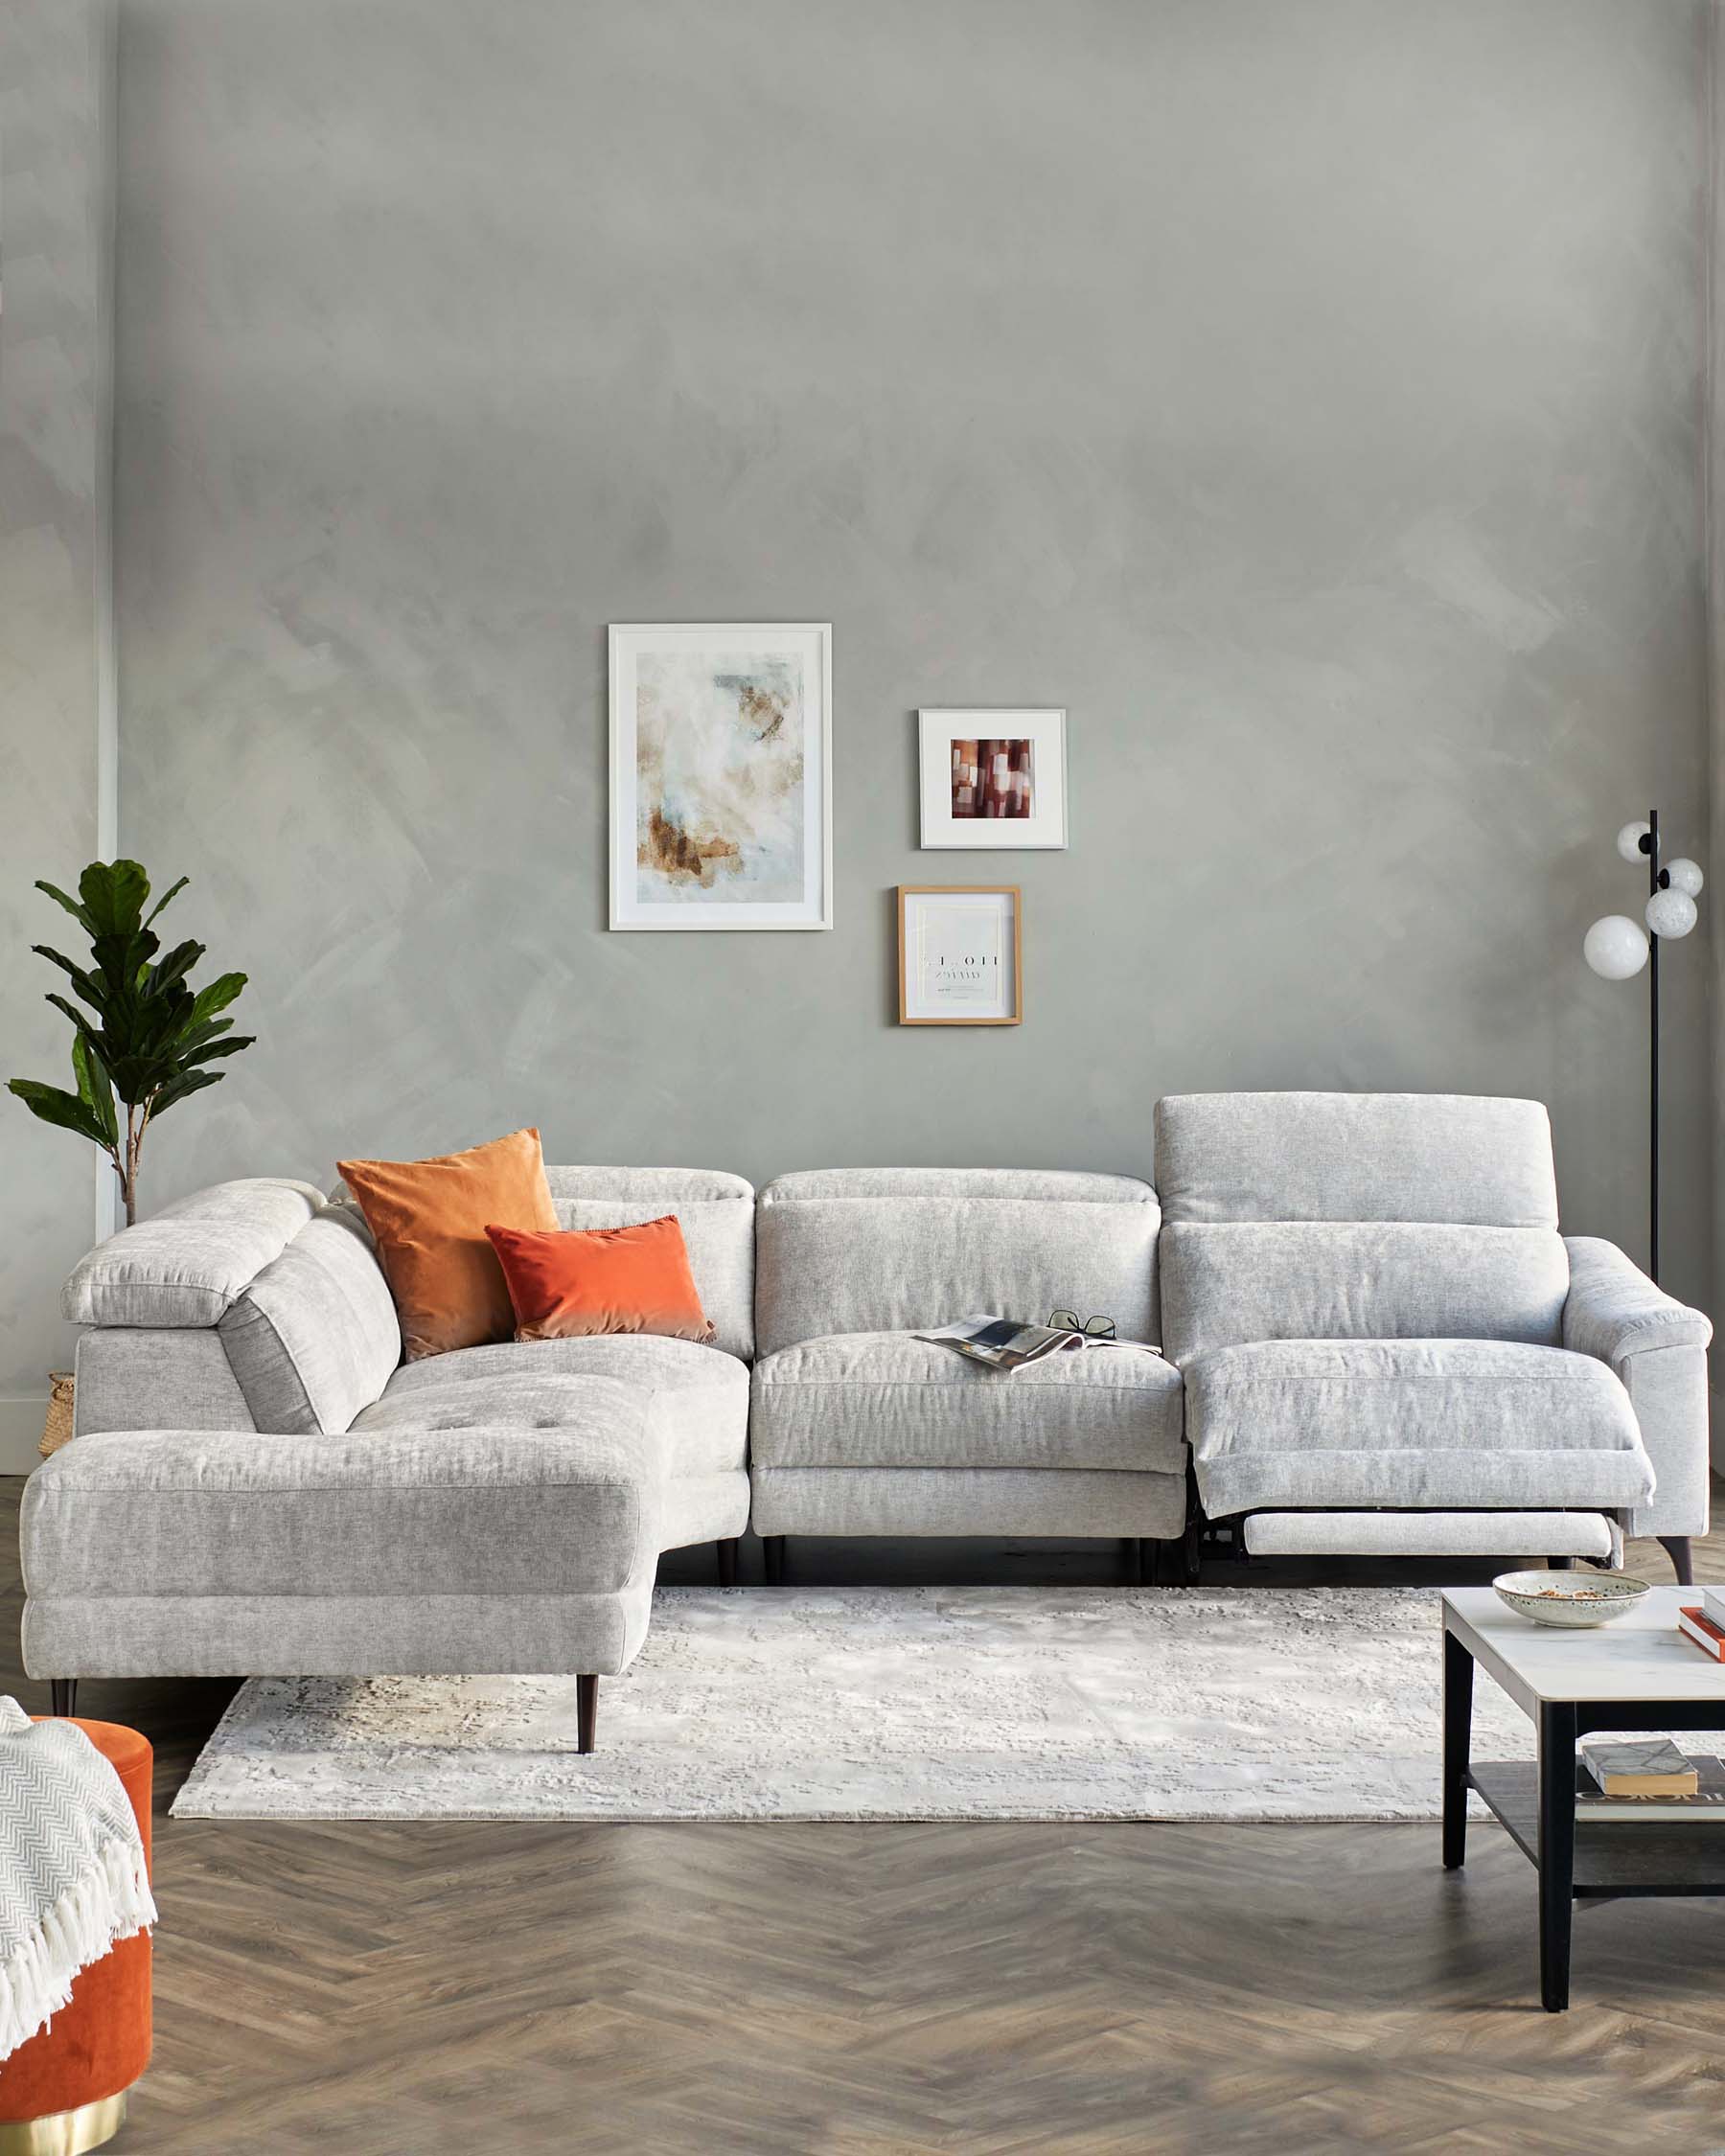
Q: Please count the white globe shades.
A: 4